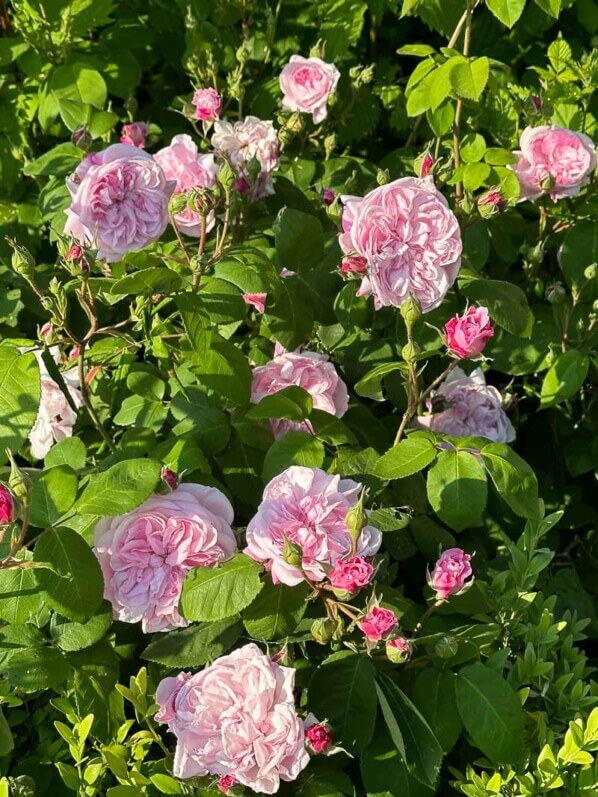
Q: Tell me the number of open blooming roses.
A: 12